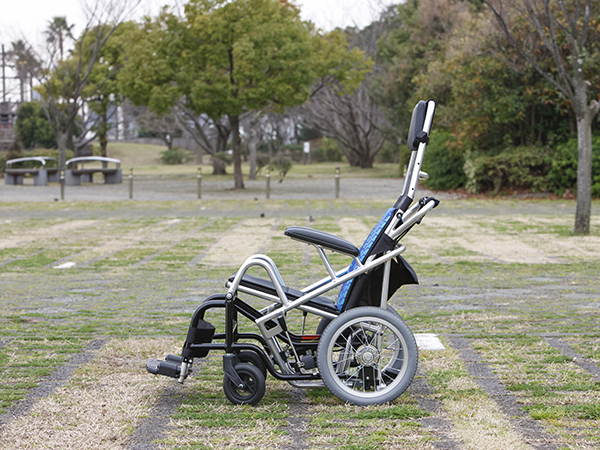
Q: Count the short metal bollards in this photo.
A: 5